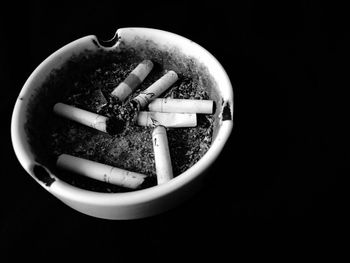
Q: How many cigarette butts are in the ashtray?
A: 7